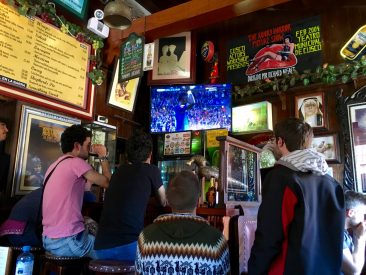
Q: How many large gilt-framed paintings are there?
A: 0